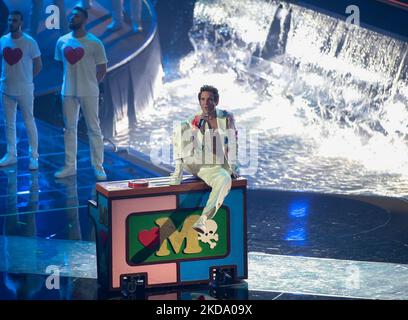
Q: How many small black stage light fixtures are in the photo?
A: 2